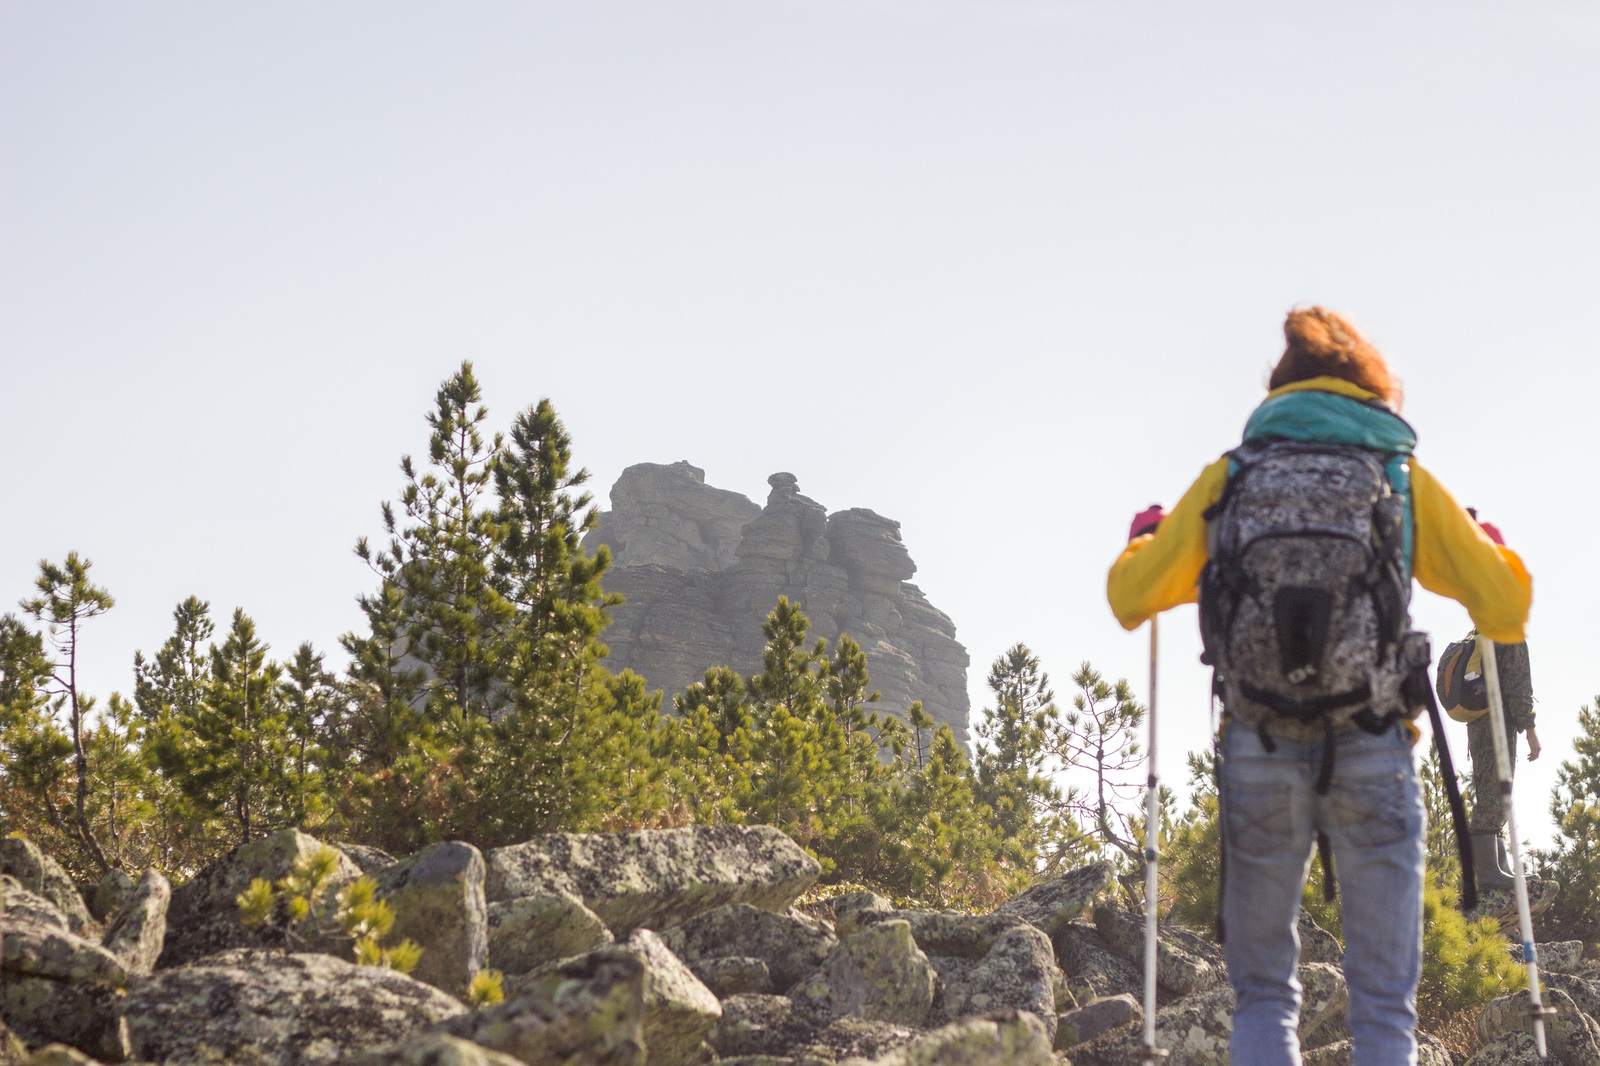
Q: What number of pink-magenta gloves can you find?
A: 2